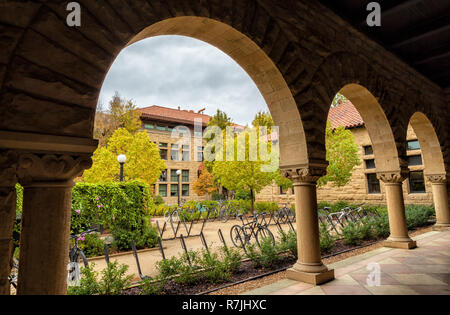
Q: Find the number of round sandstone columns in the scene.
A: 4